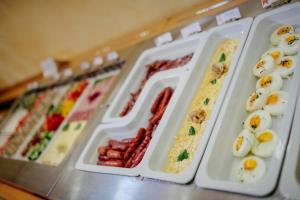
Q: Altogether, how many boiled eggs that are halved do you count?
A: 12